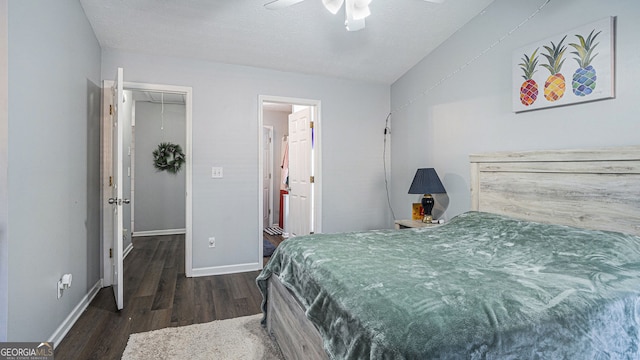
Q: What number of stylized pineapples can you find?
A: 3